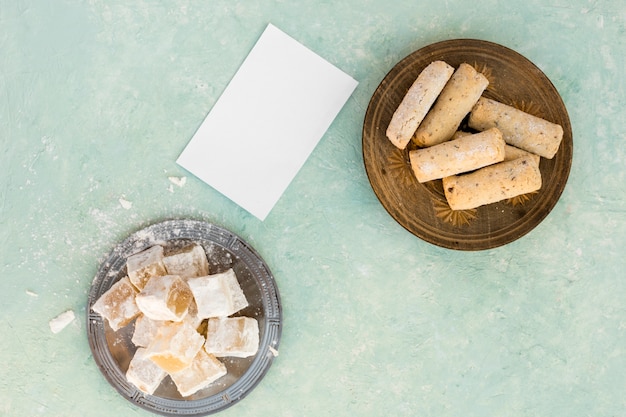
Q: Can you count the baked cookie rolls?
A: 6